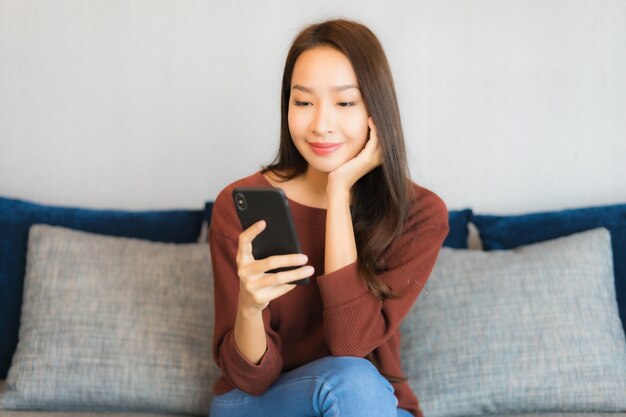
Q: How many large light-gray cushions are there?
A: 2